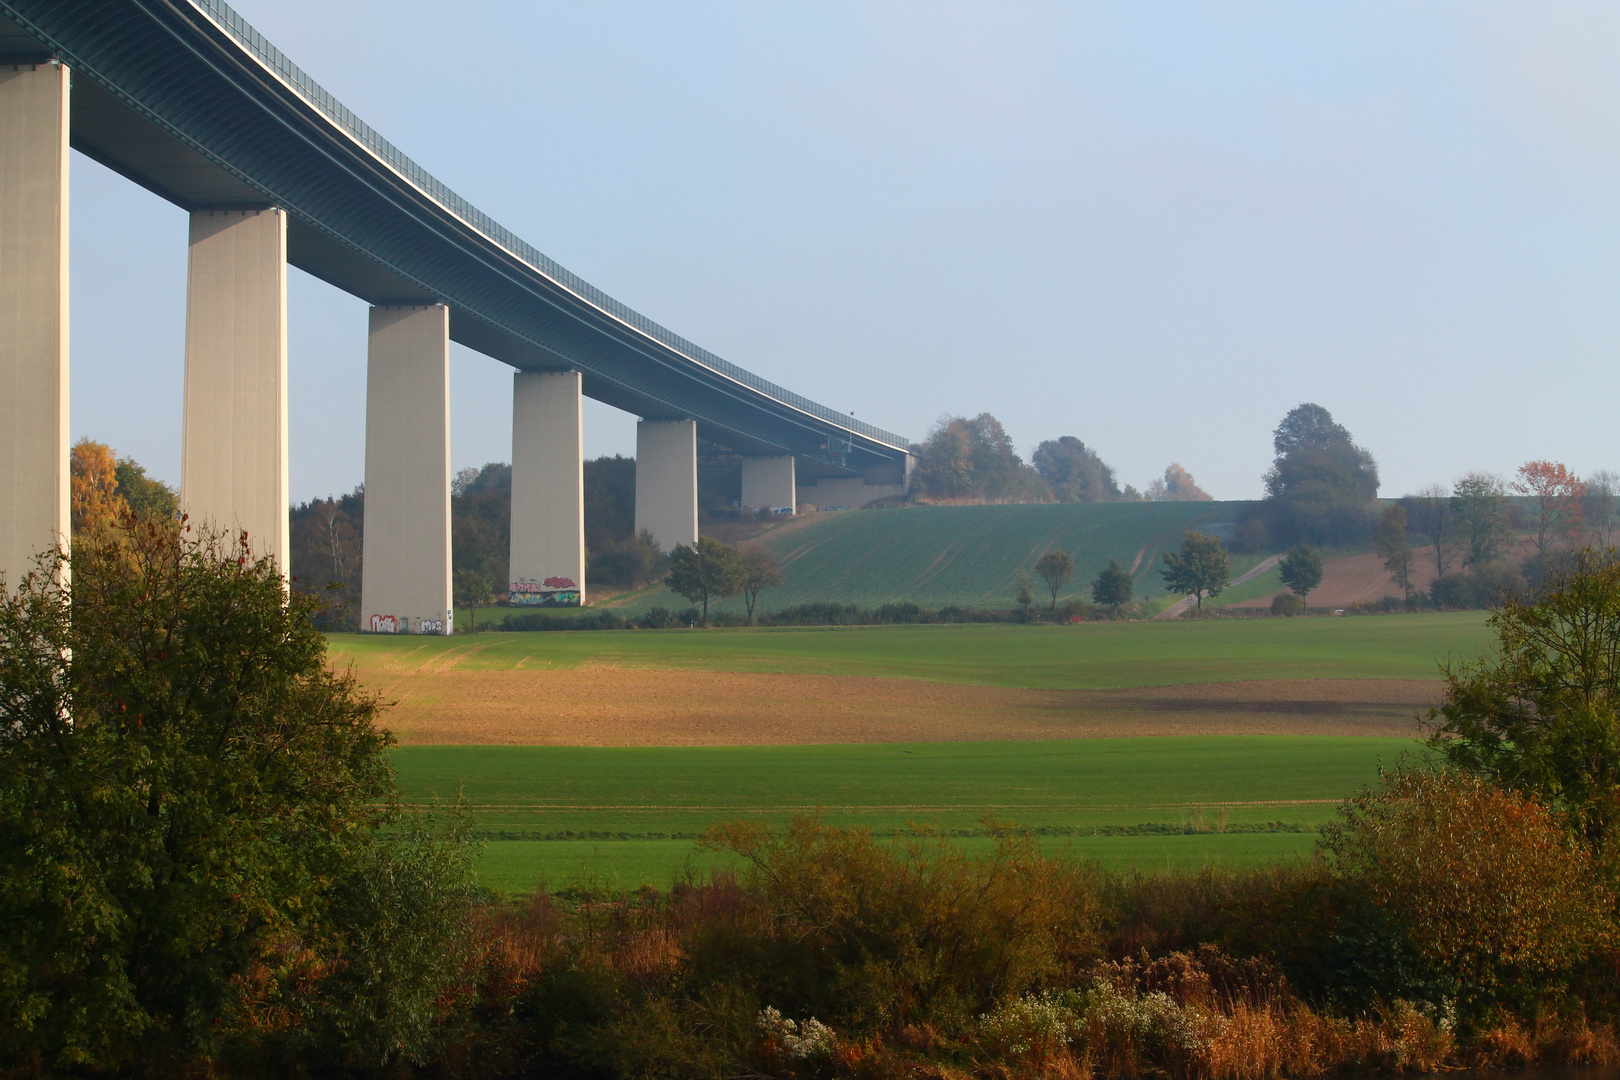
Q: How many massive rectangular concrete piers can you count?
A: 6